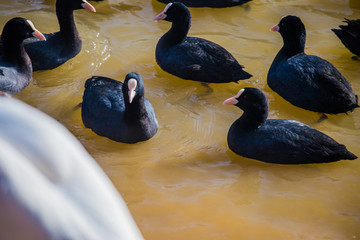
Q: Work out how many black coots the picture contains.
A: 8